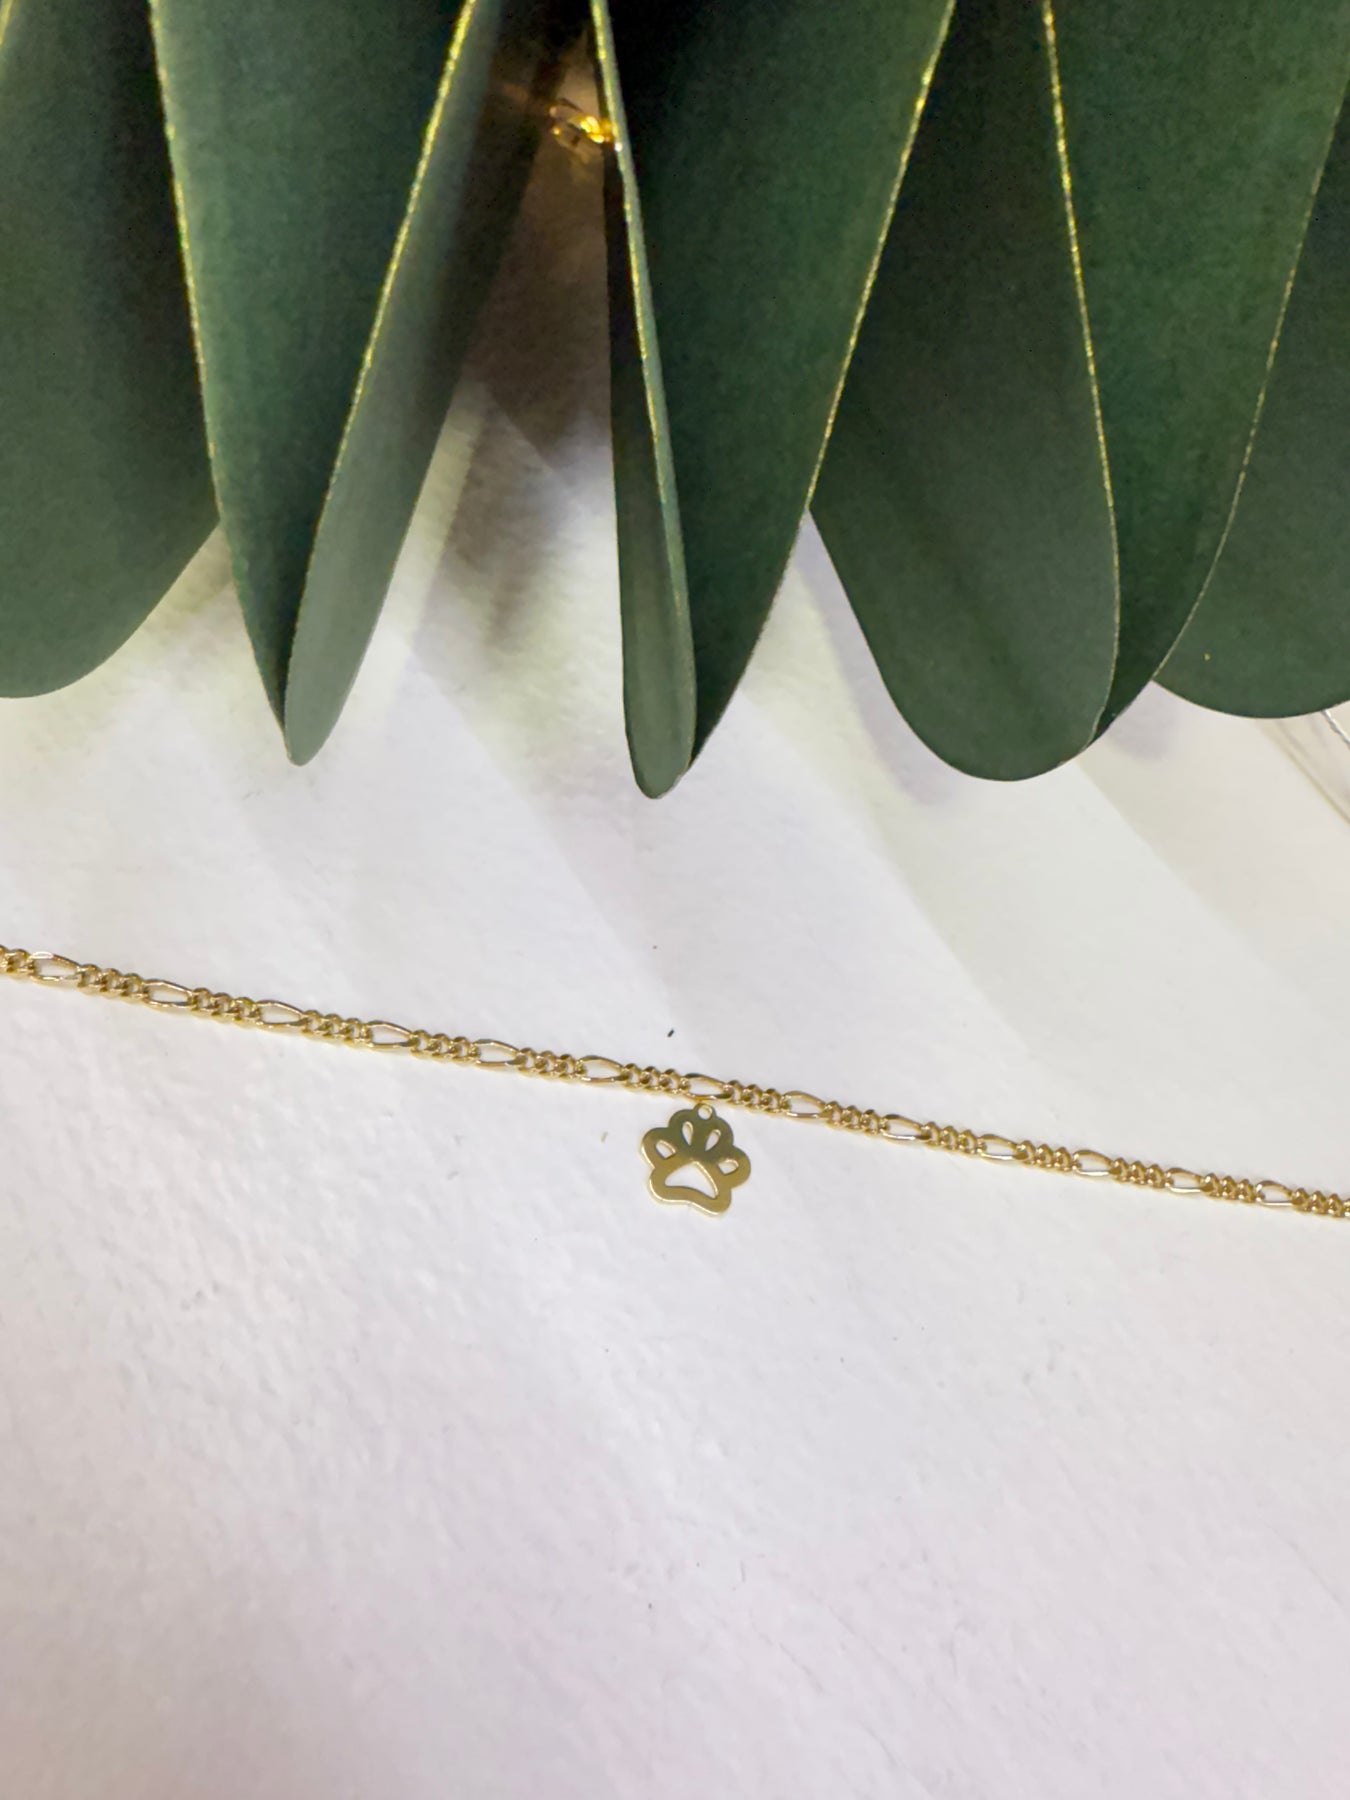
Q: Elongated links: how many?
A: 13